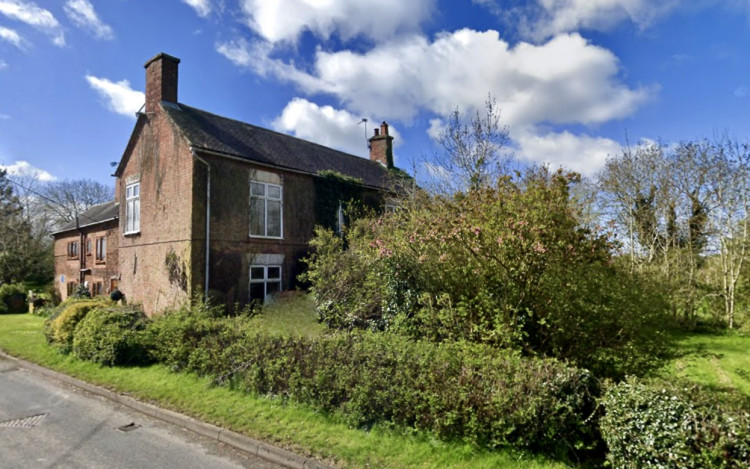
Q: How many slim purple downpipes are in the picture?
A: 0